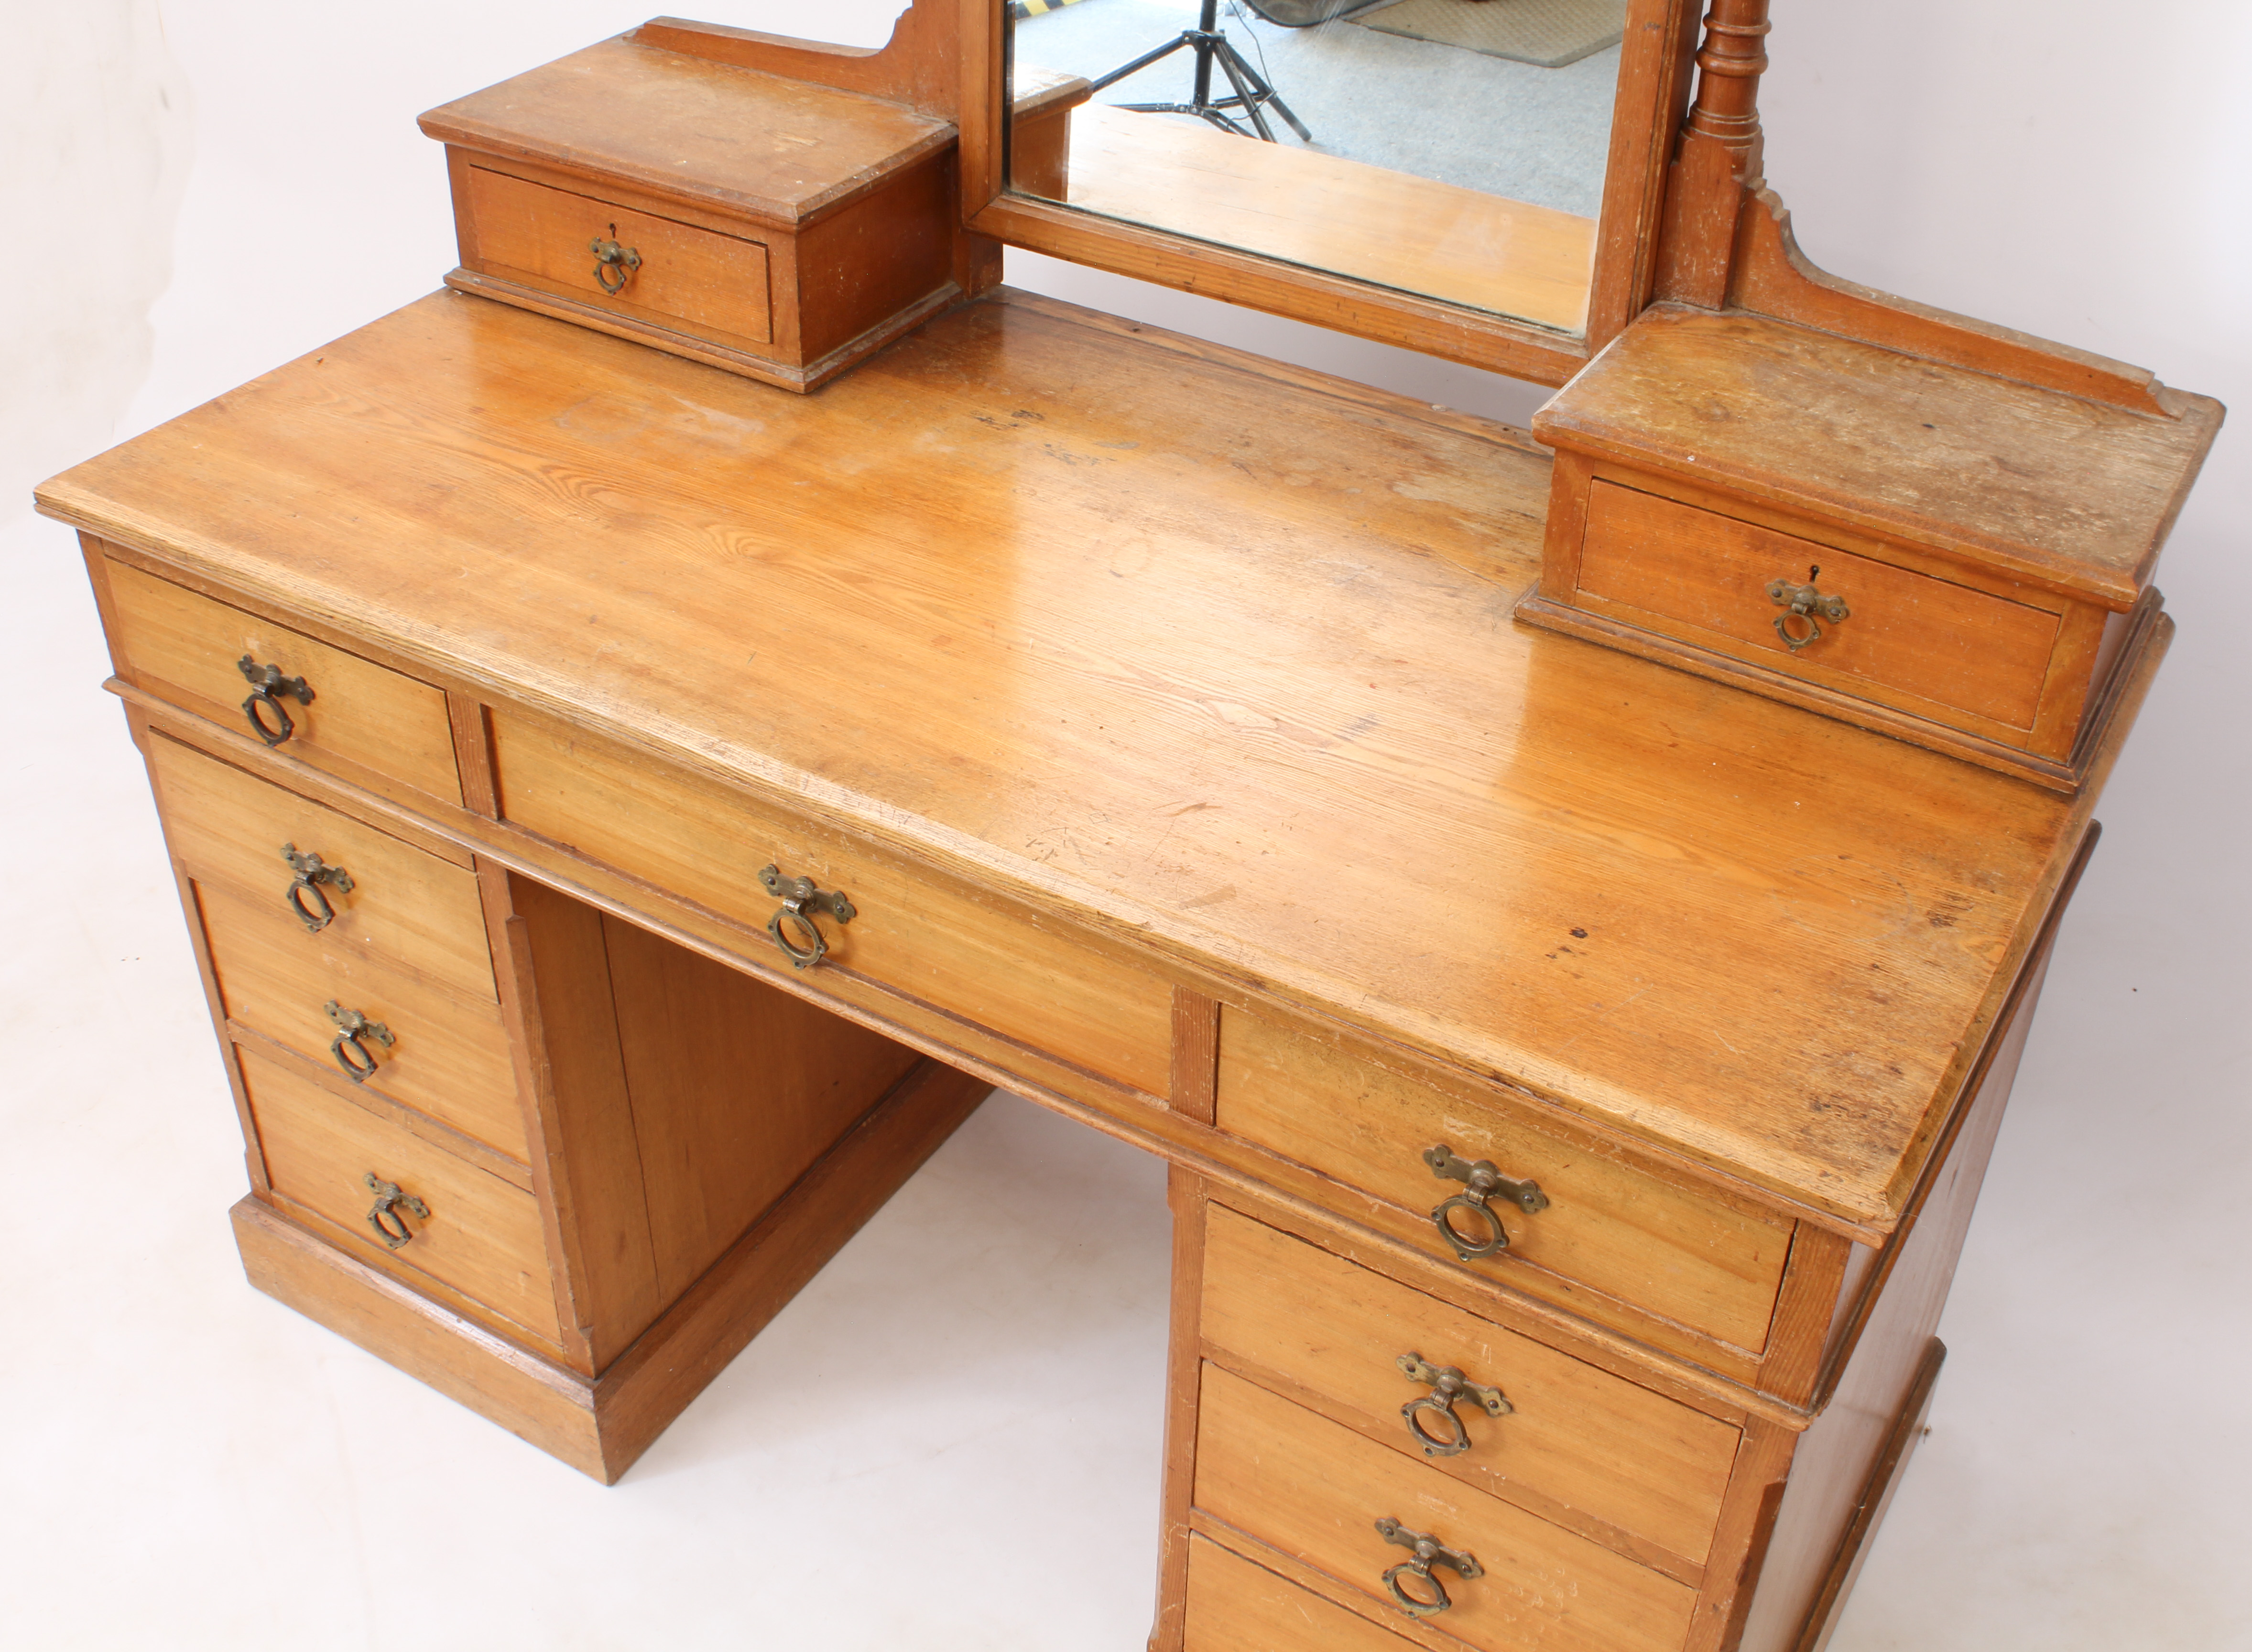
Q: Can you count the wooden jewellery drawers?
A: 2